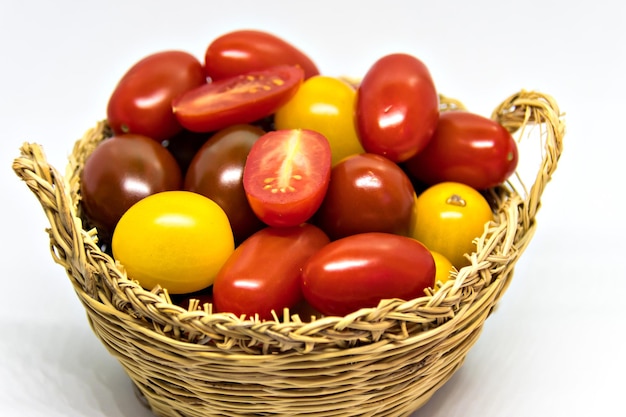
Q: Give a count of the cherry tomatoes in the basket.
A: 15